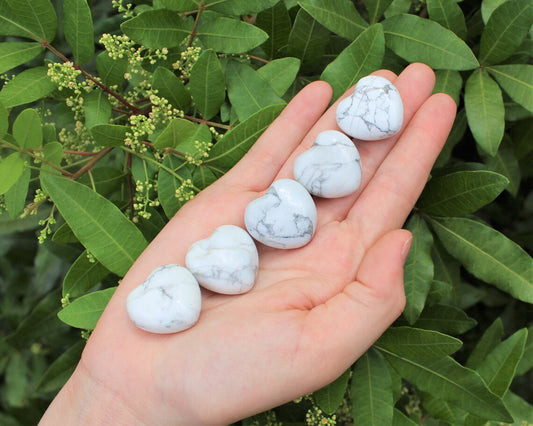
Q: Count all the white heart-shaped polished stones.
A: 5